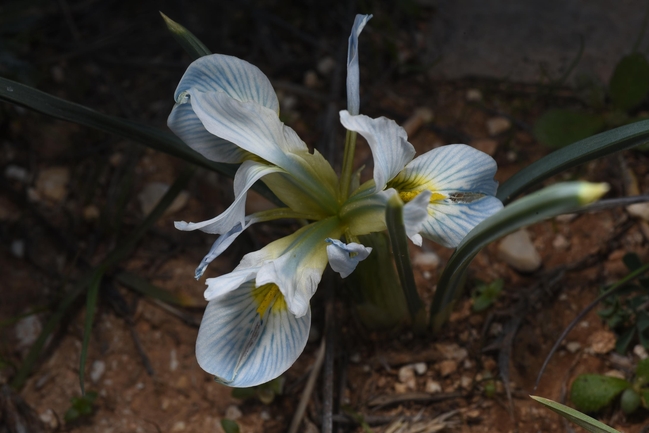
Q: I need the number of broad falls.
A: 3